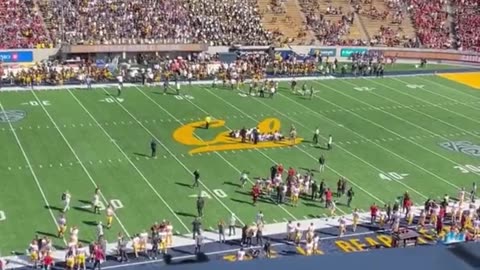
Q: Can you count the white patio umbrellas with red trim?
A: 0